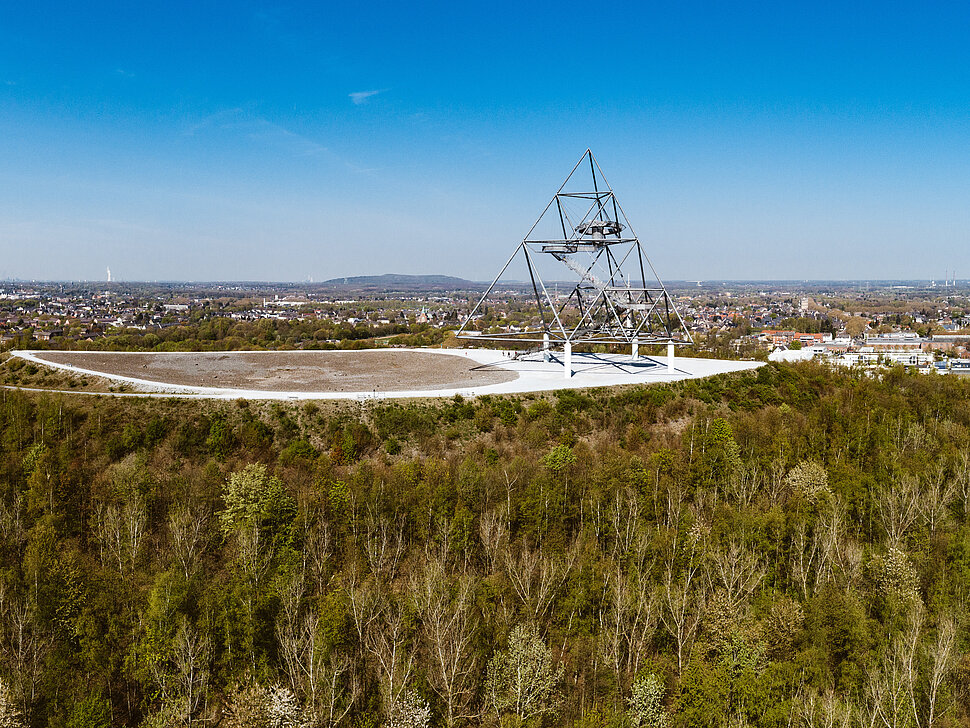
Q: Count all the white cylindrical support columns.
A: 4